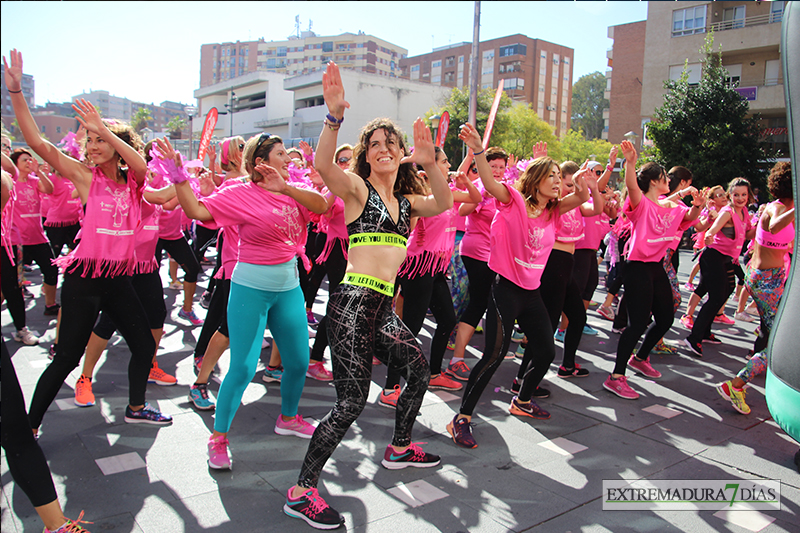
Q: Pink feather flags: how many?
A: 3